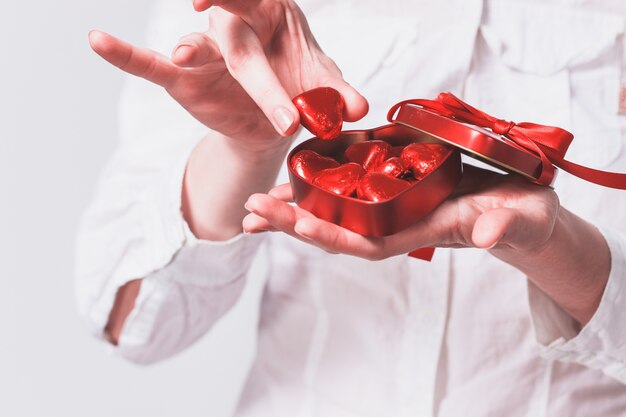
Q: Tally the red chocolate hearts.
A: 7